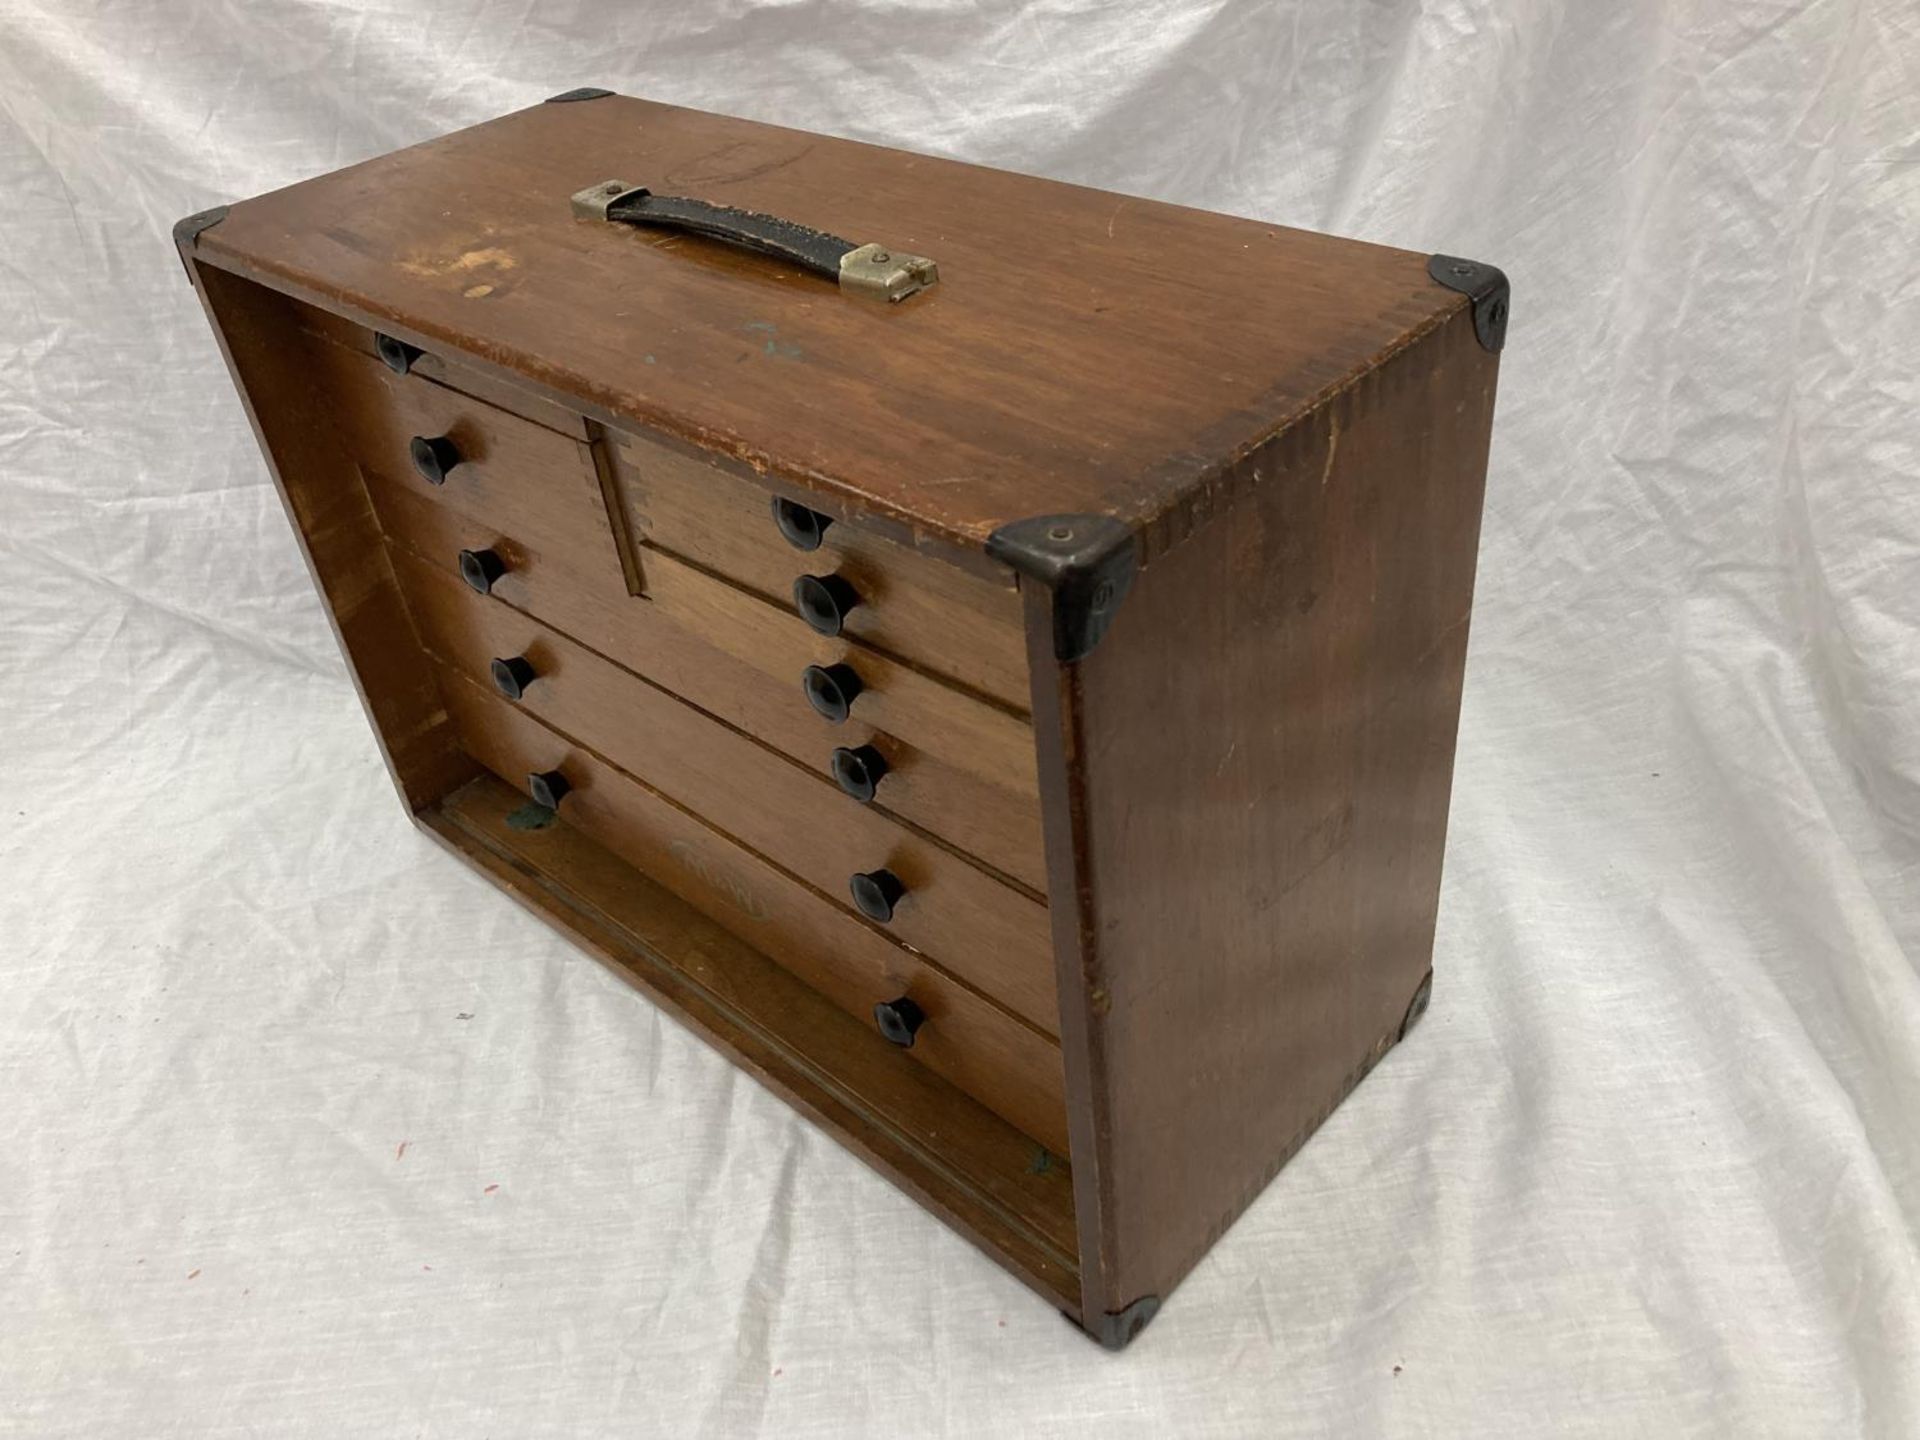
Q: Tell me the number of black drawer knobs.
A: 11